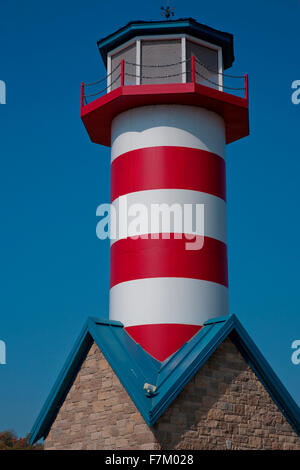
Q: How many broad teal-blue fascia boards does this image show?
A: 4